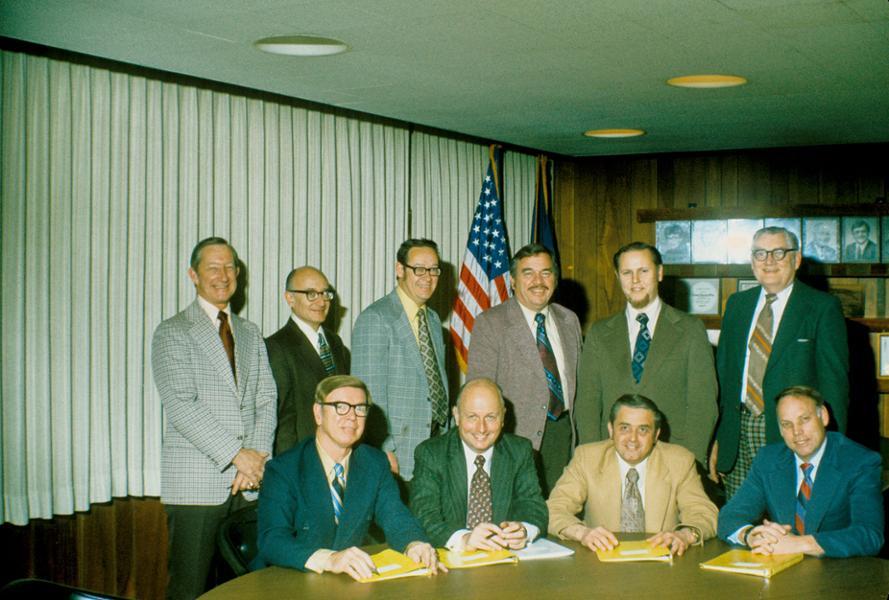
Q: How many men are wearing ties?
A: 10